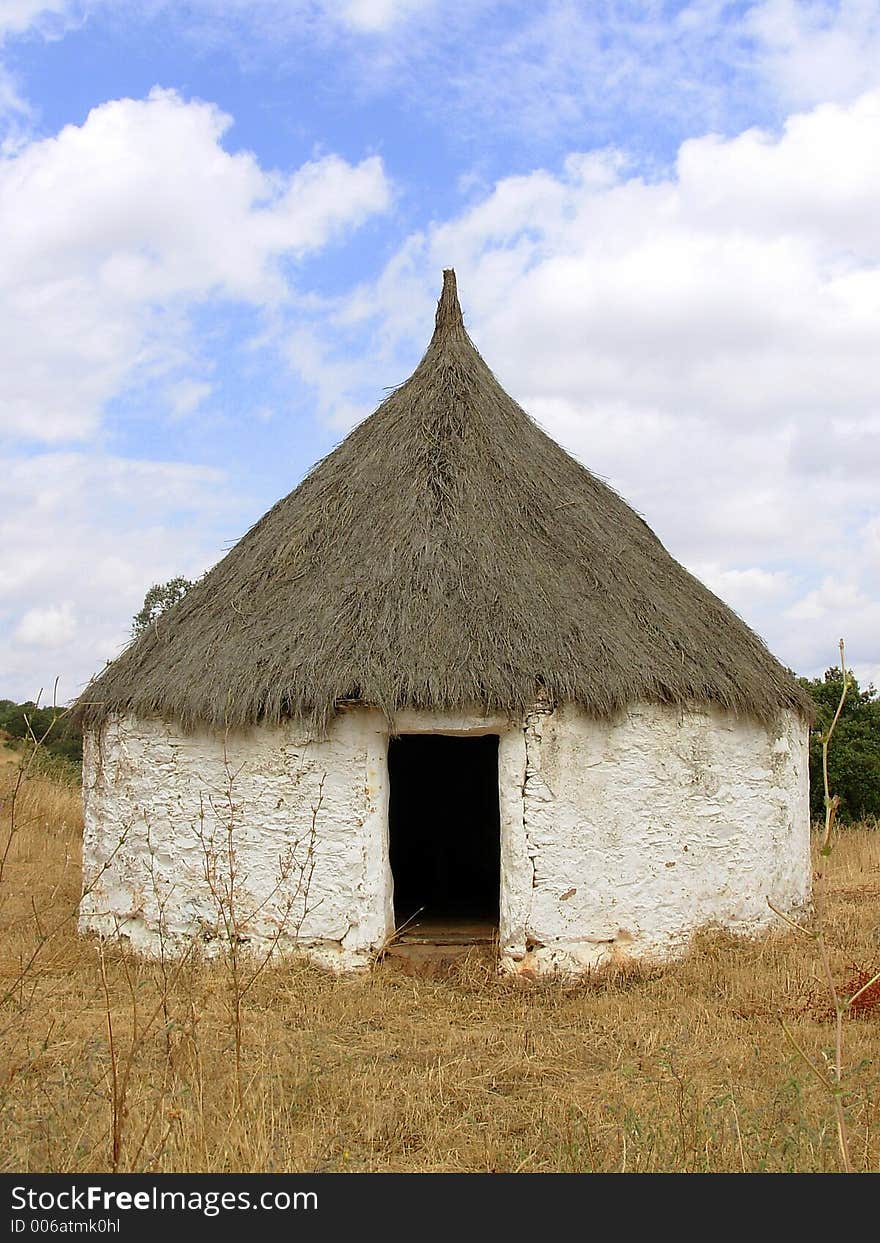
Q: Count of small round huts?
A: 1